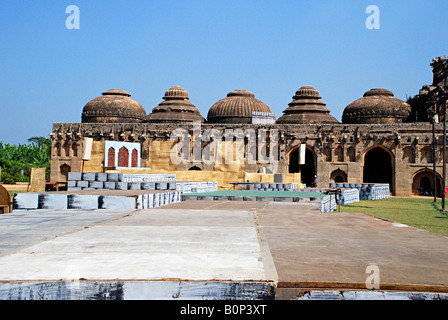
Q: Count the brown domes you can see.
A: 5